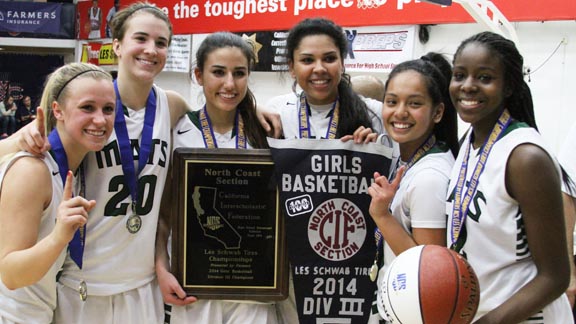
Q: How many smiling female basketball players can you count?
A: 6